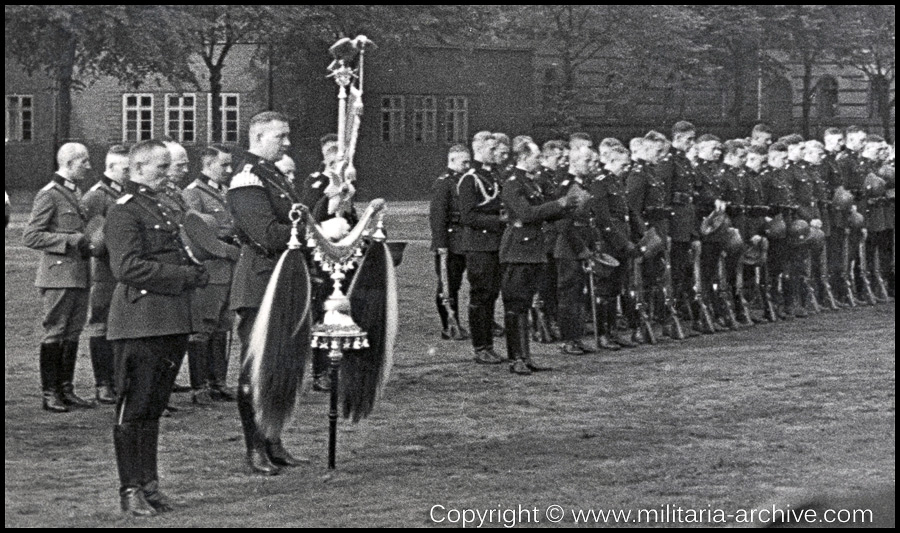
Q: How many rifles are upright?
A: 13